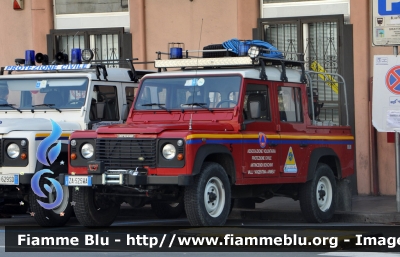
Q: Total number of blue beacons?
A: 4